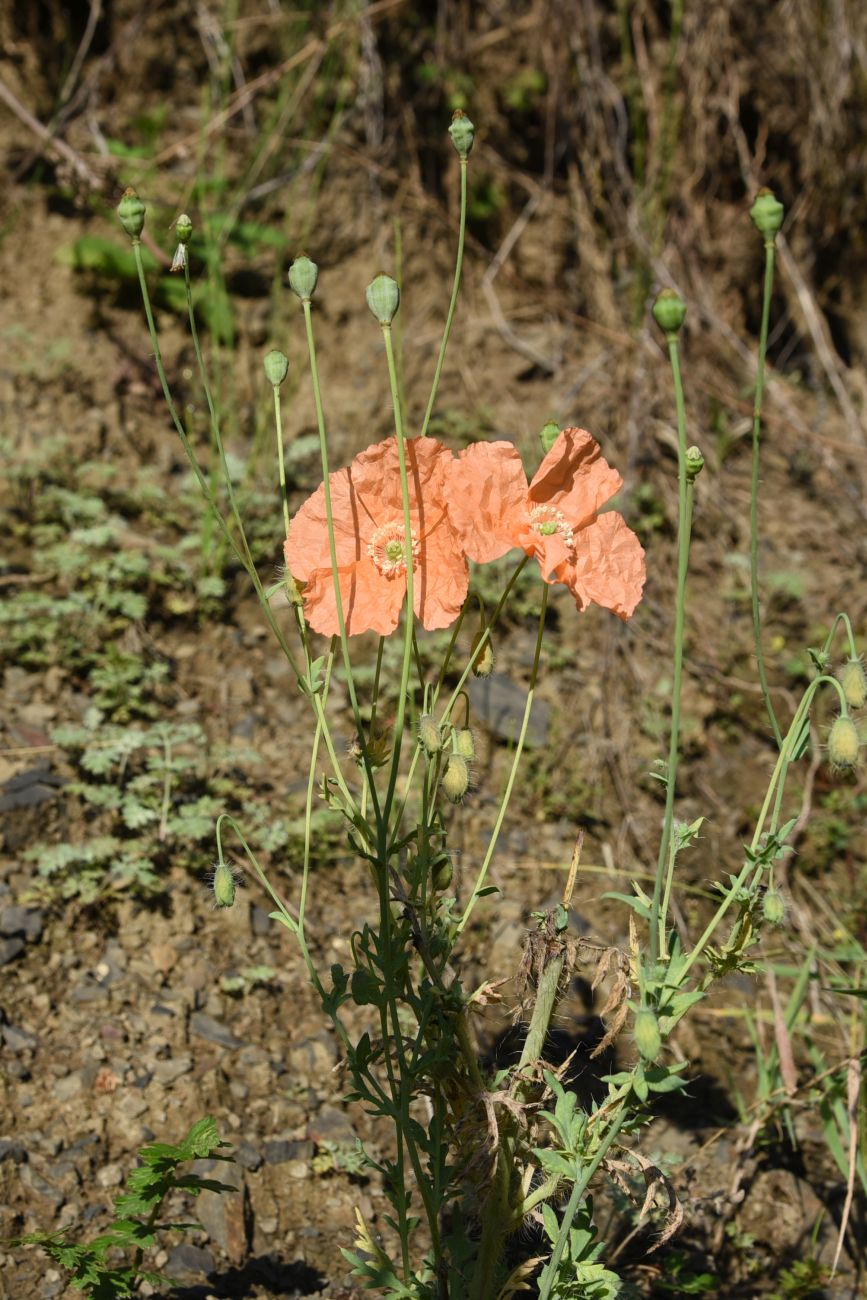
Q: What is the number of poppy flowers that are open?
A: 2